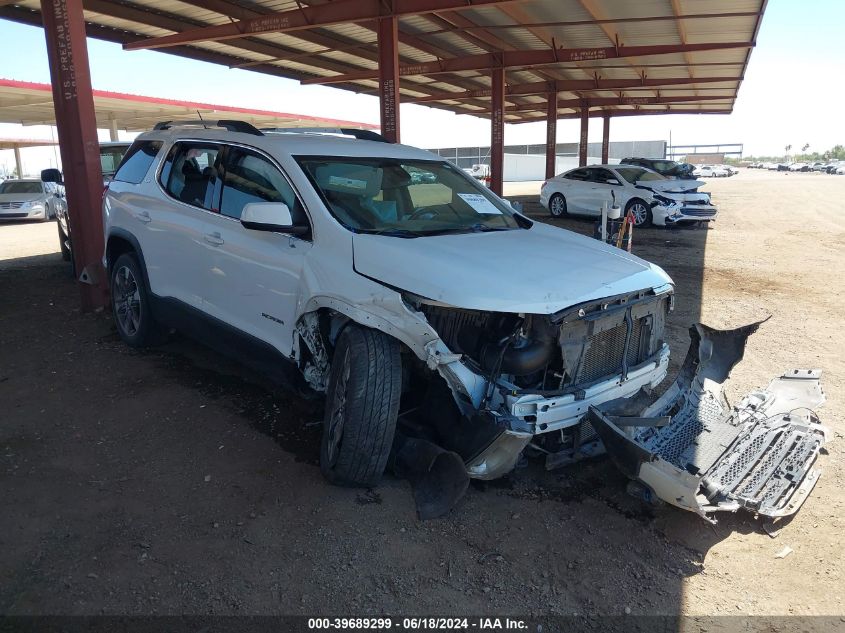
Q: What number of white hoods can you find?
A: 2